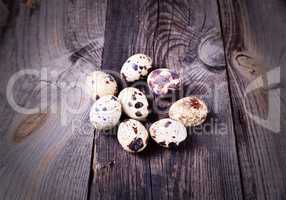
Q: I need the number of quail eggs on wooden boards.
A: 8